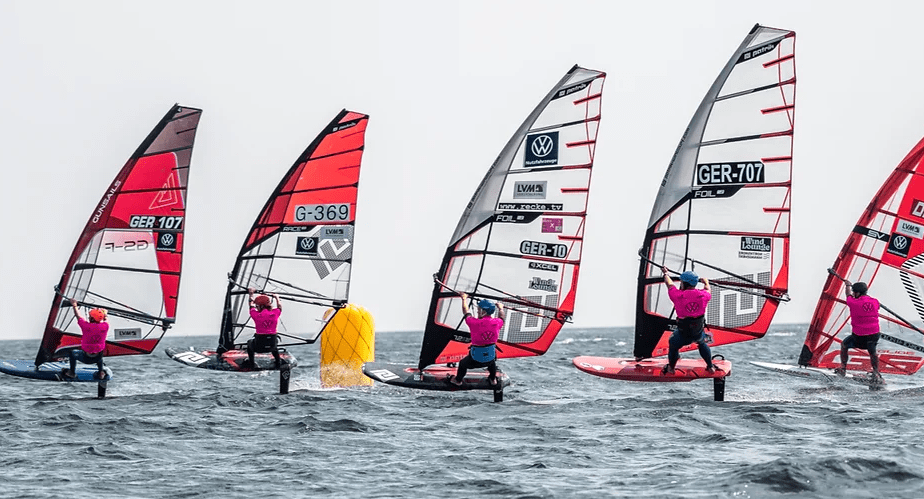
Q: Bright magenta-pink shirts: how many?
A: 5